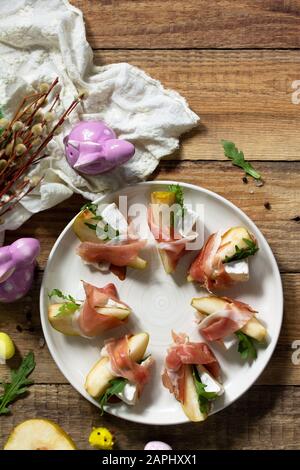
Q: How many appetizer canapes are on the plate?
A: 7